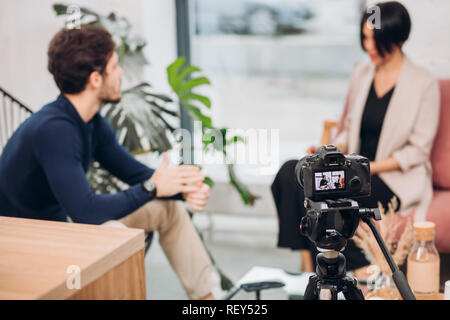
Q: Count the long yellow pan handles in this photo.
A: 0